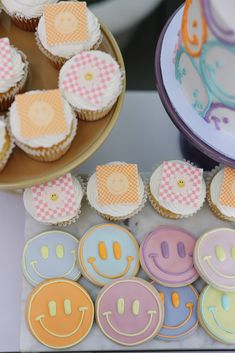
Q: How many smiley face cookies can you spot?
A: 8